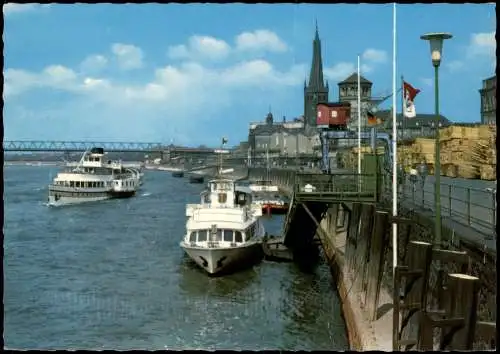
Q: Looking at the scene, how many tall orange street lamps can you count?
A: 0